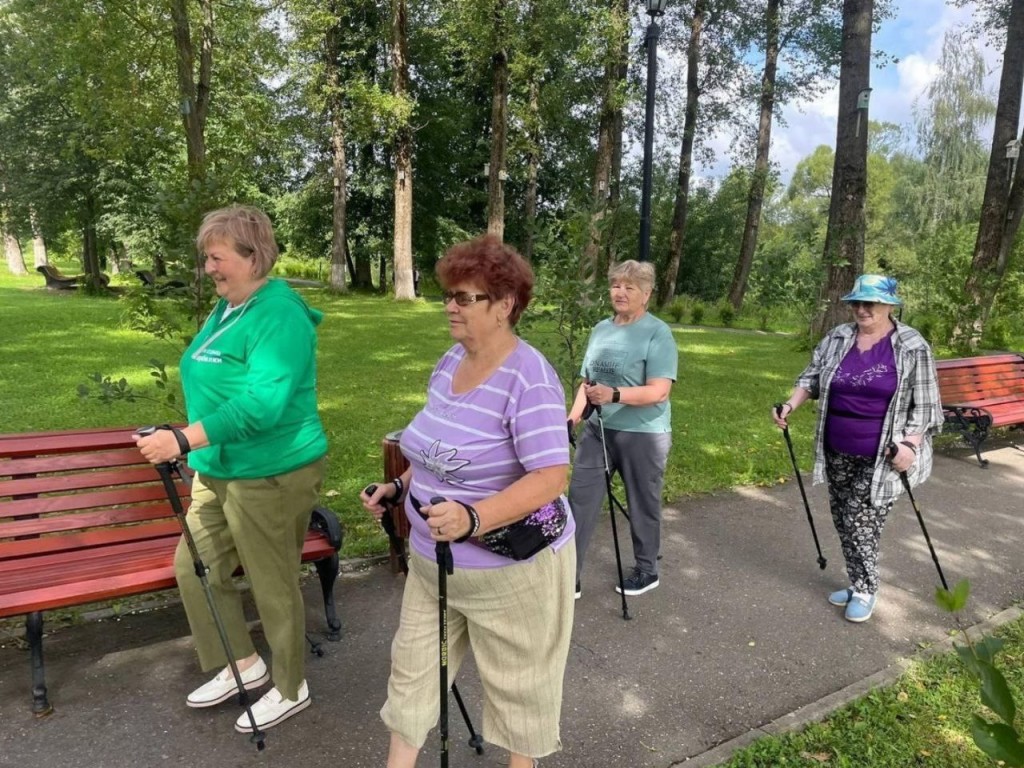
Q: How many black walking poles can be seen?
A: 8